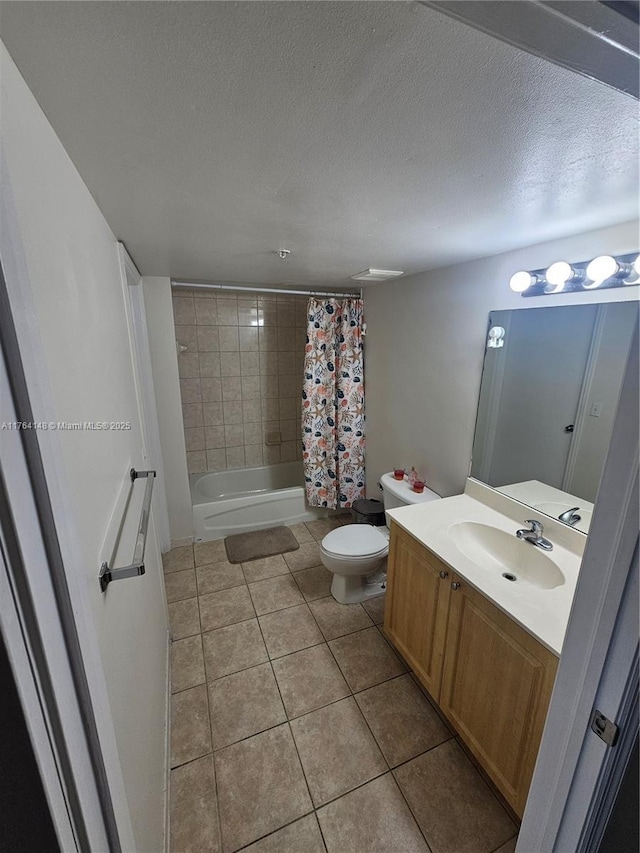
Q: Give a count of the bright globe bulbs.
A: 4